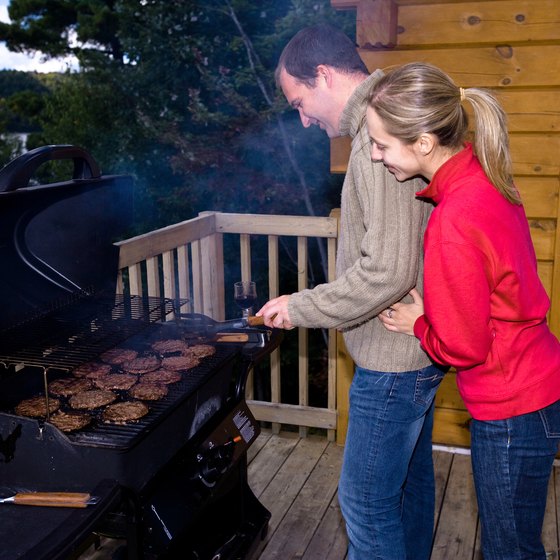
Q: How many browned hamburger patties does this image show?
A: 14